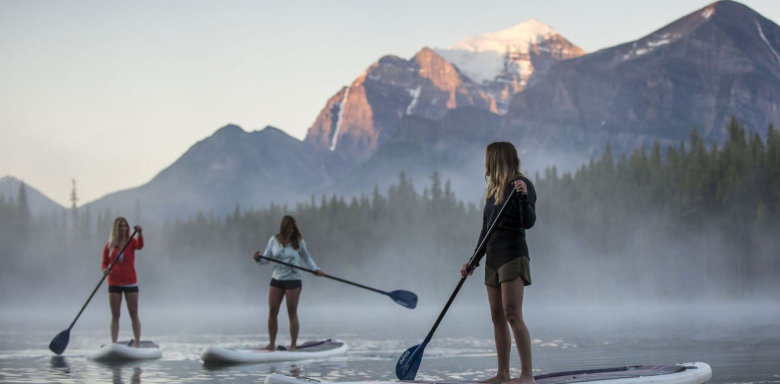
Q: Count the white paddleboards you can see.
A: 3